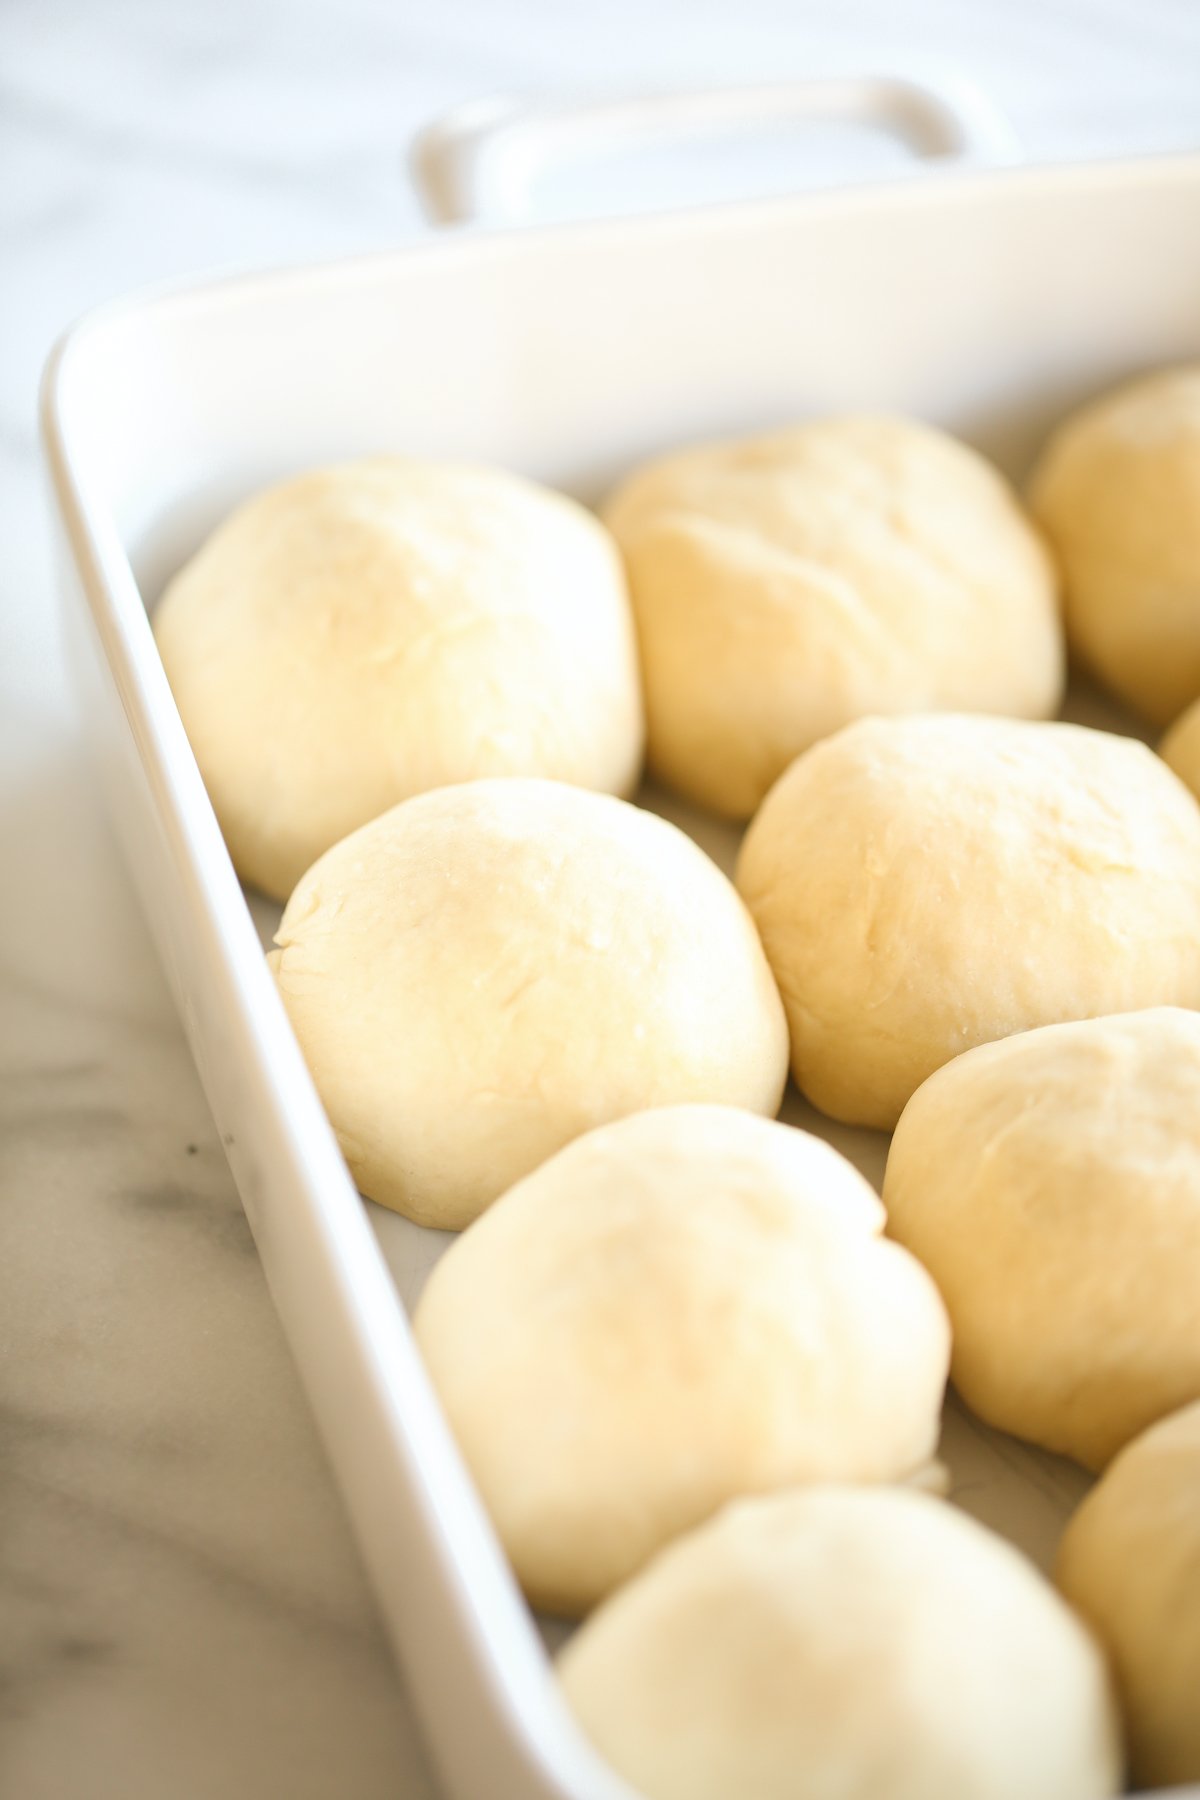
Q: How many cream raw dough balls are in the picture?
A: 10